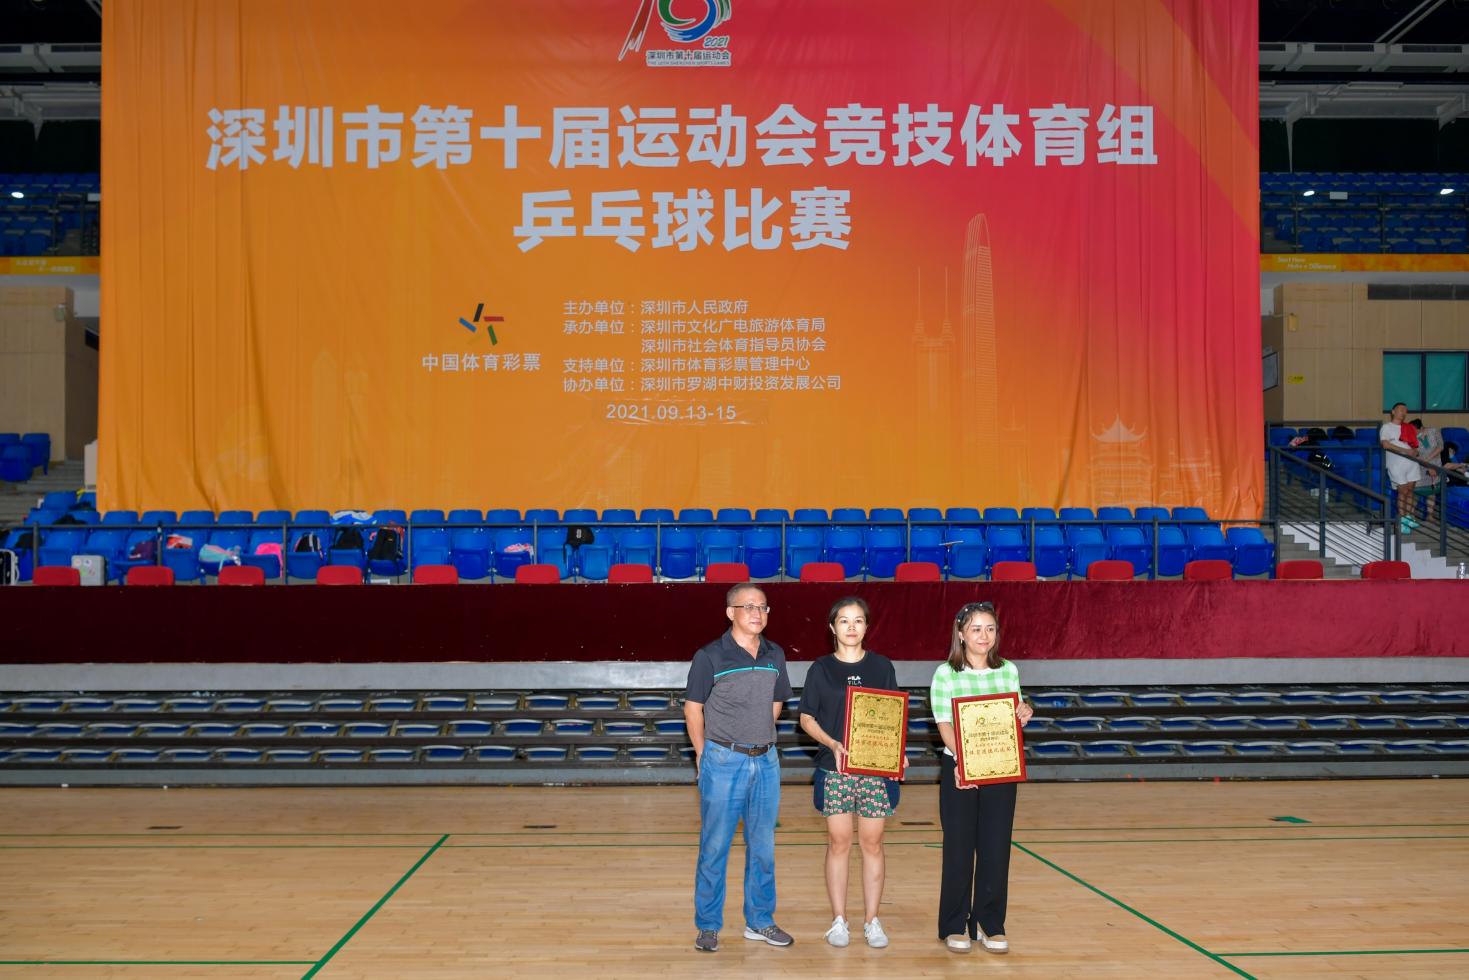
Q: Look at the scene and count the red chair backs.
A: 15